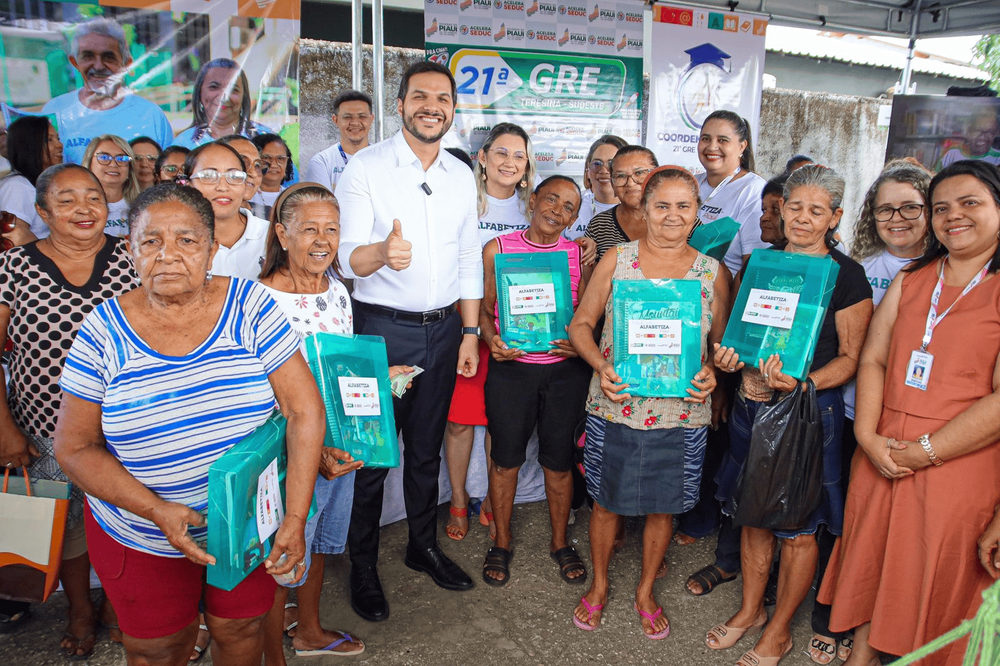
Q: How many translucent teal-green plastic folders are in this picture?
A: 6